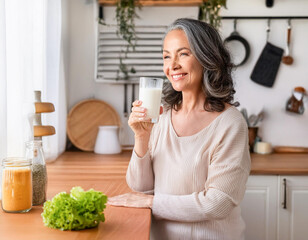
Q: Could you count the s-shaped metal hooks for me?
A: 3